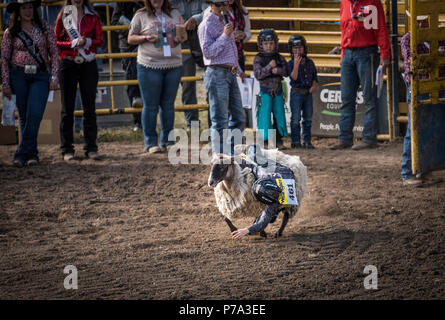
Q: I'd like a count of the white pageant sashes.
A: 1